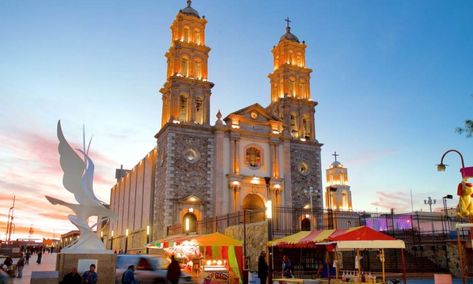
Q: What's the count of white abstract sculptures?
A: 1